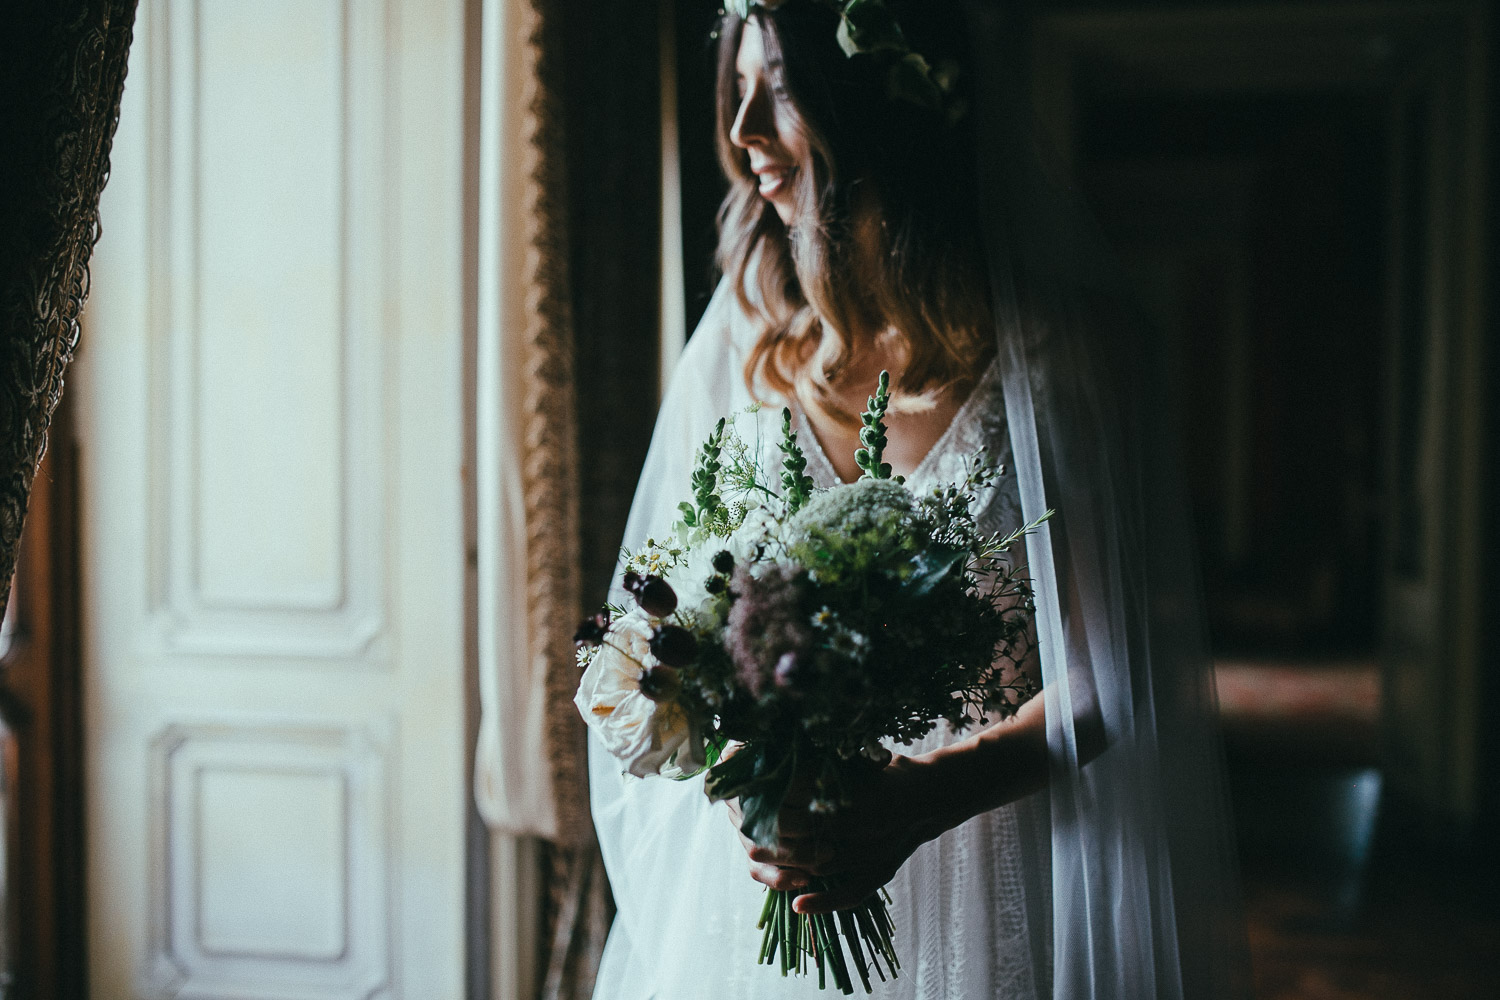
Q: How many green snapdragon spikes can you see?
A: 3